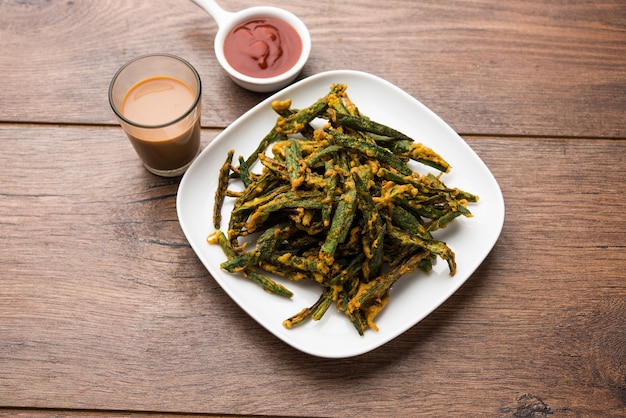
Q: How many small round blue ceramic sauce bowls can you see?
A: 0